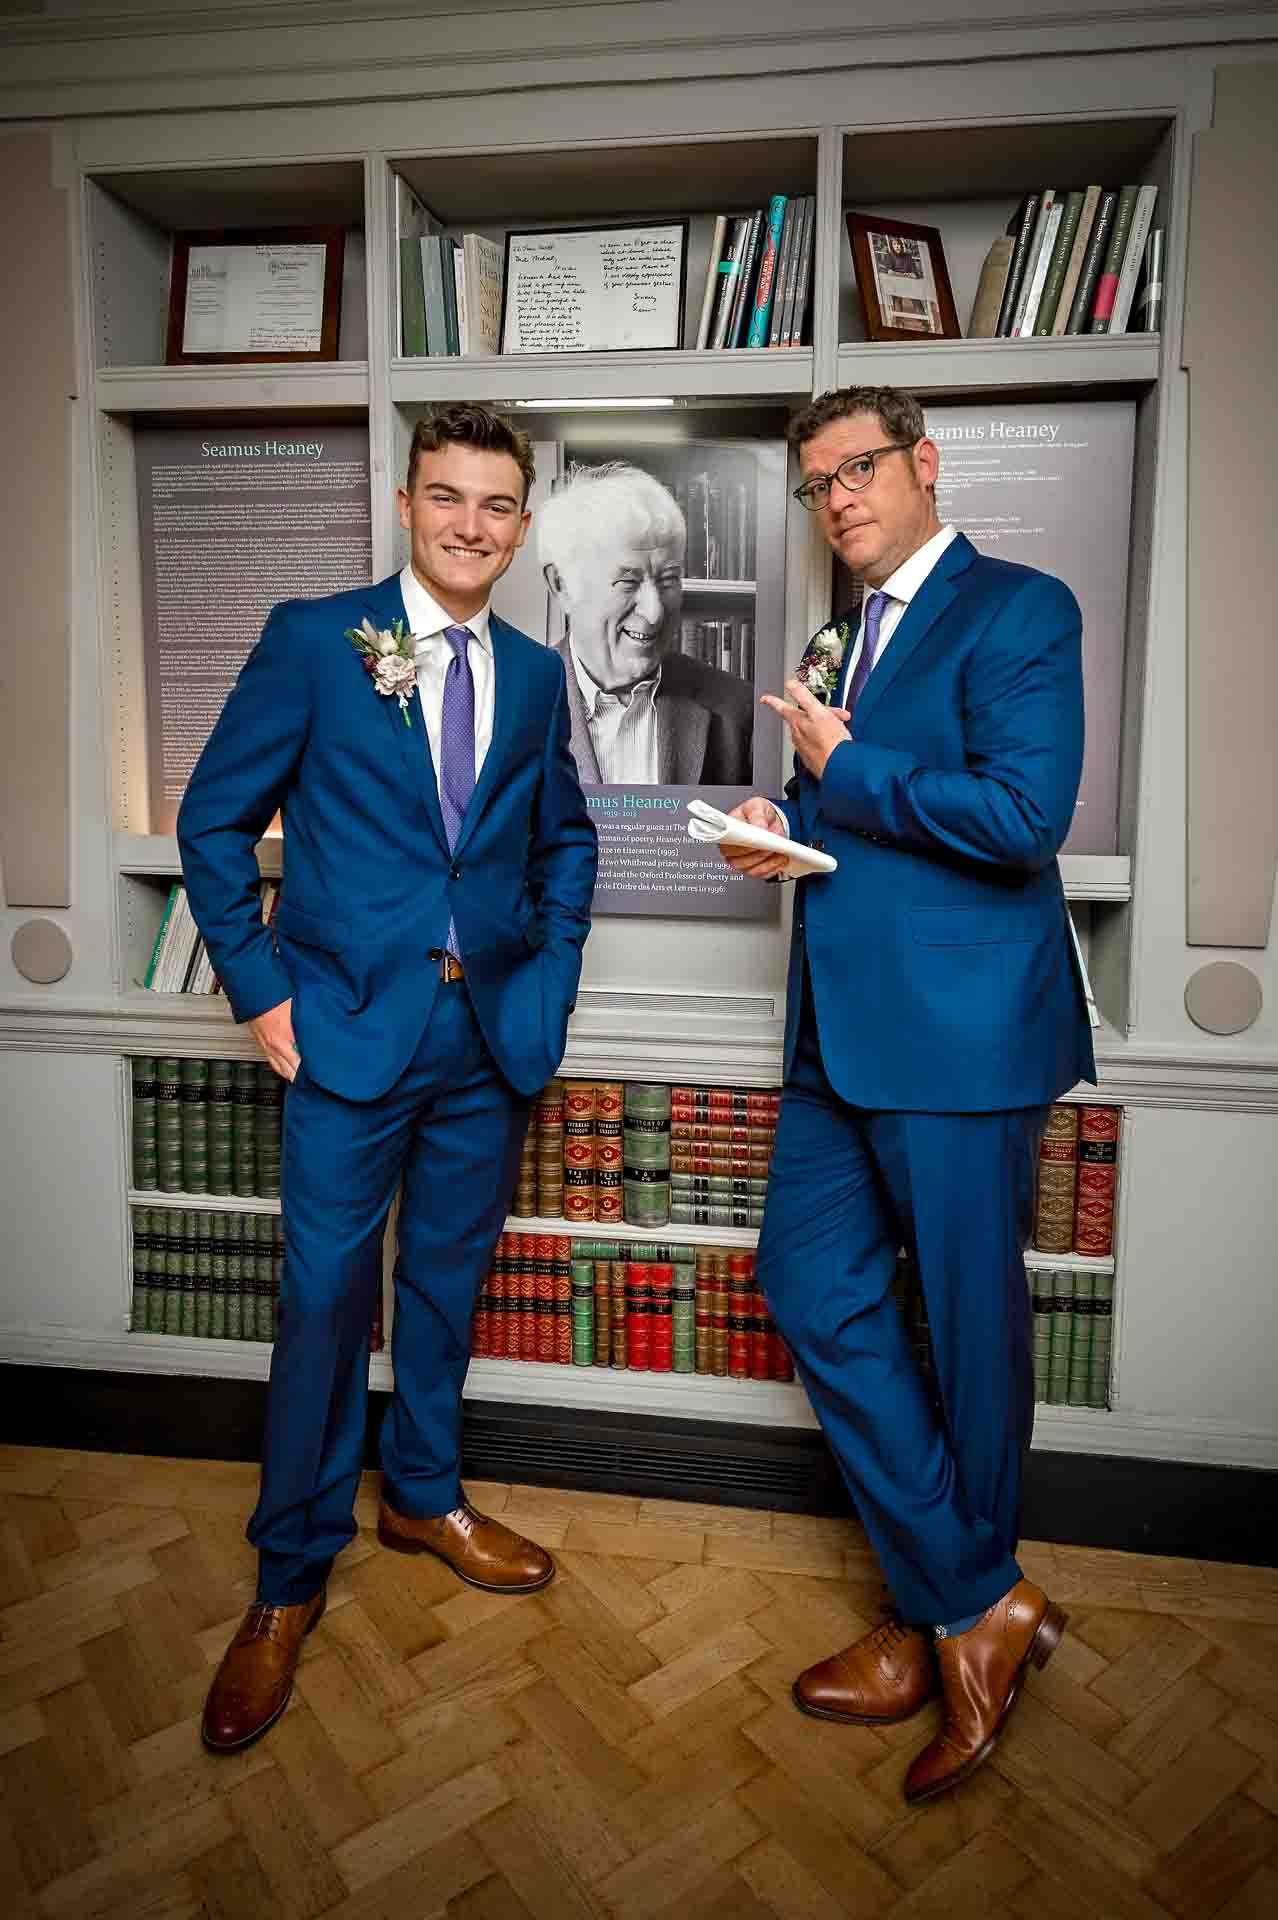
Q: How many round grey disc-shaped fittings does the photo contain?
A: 2